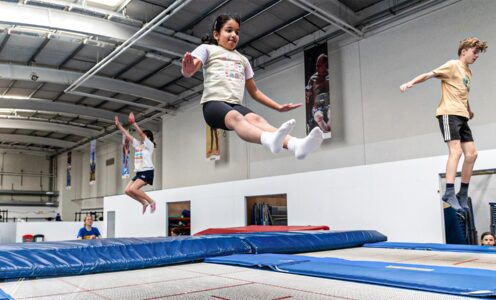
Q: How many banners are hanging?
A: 5